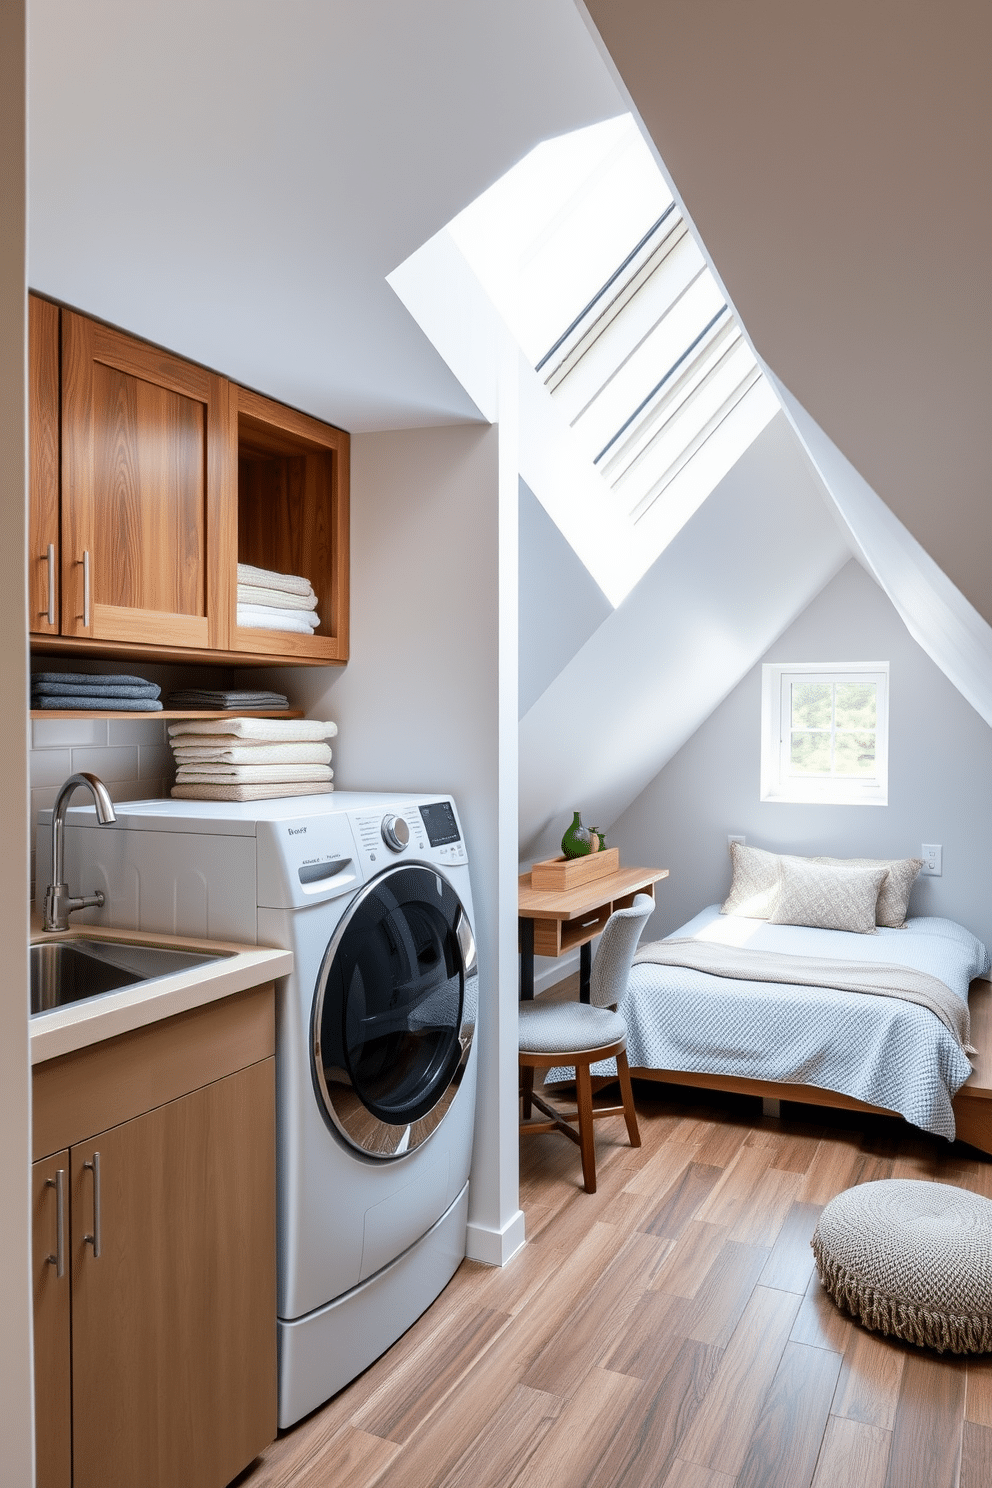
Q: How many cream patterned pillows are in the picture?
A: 3